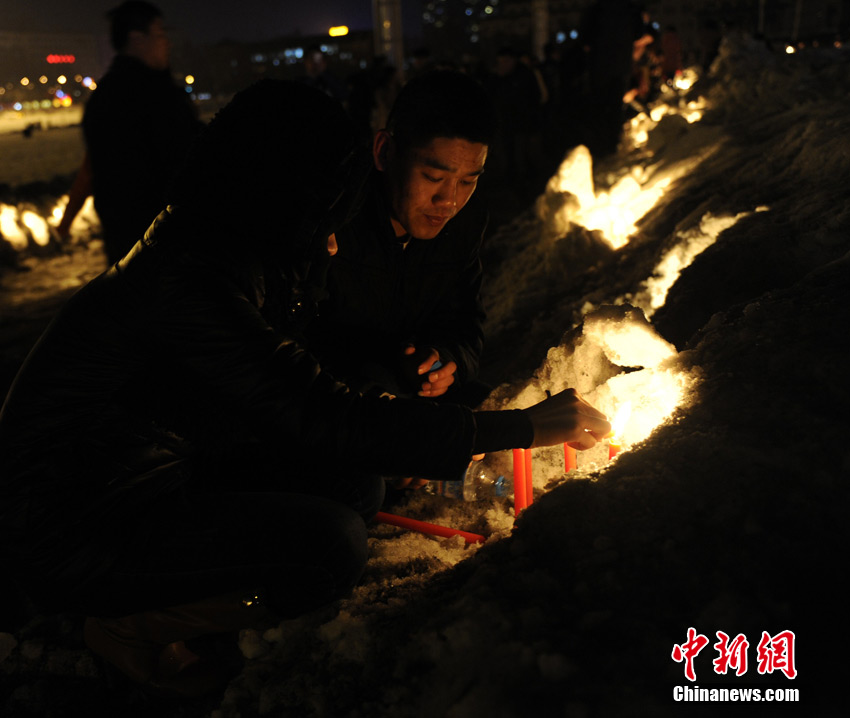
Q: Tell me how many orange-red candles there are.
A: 5